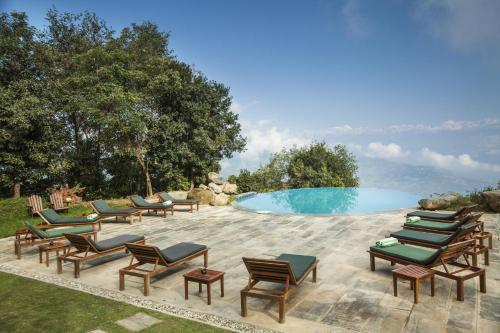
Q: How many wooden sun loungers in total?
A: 12